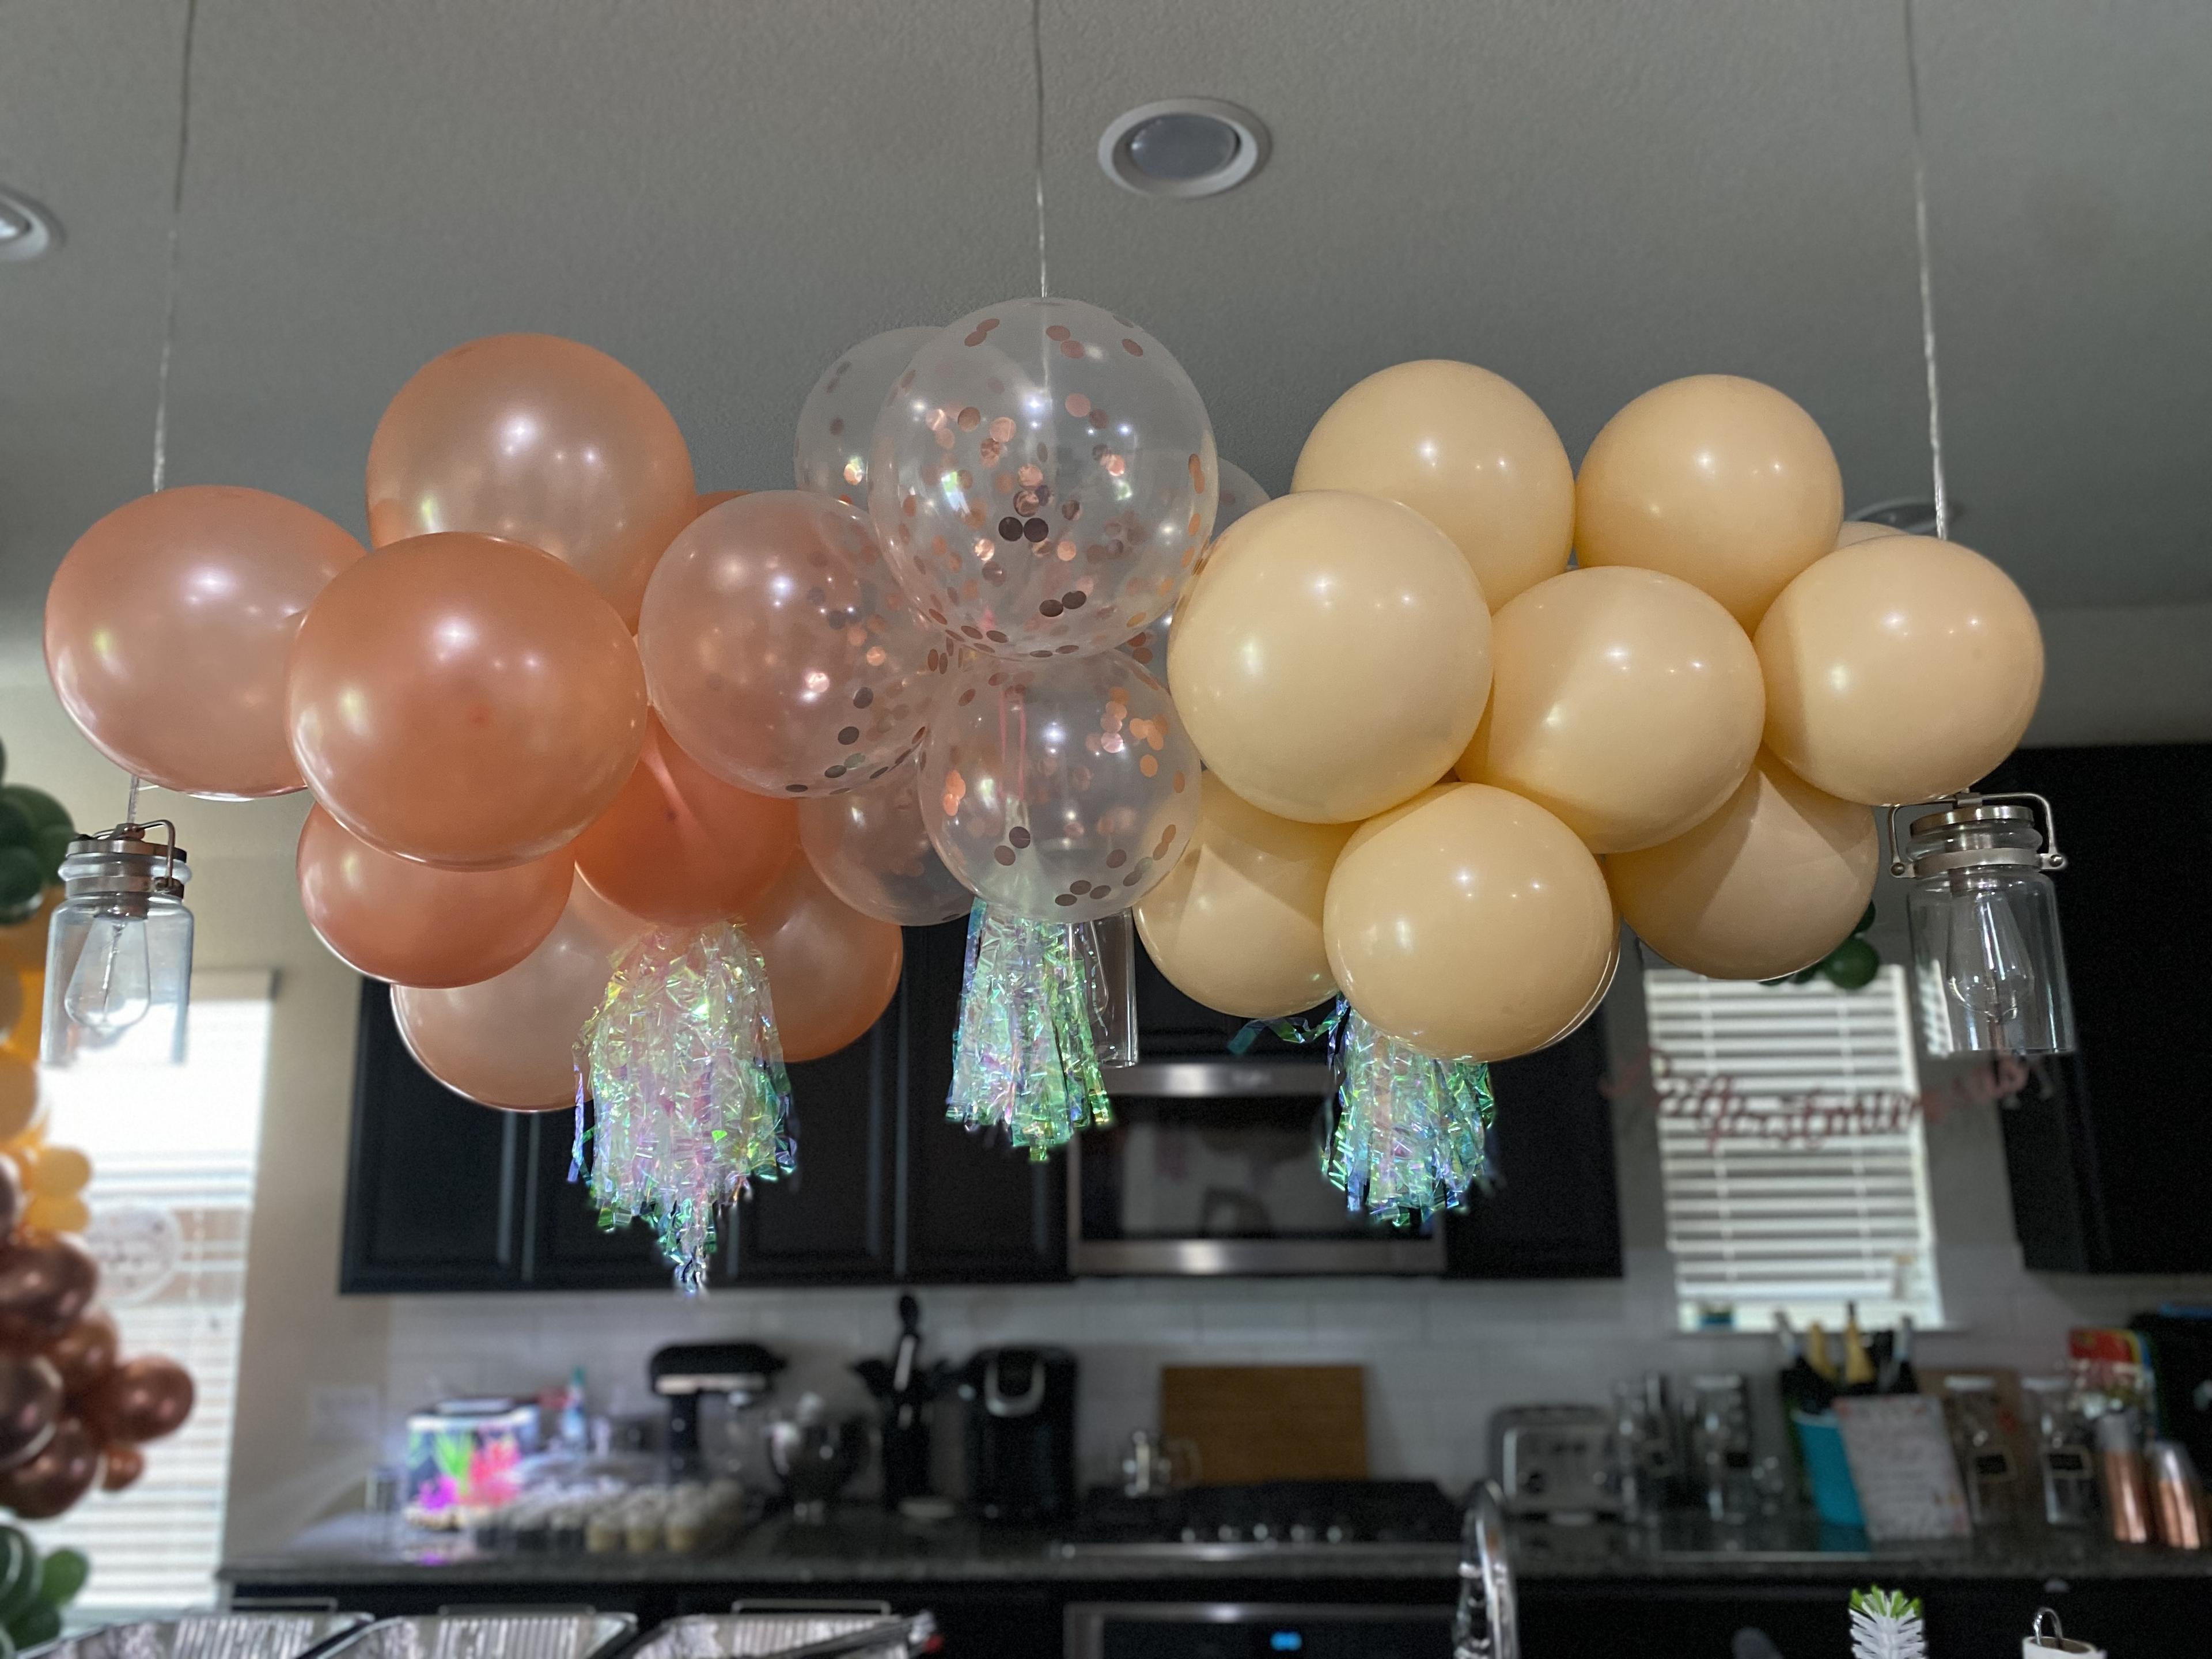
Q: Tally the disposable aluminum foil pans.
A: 3